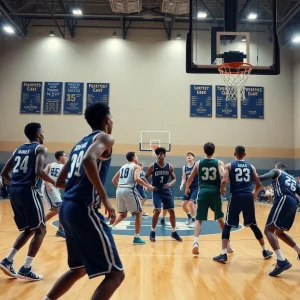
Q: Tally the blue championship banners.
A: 7